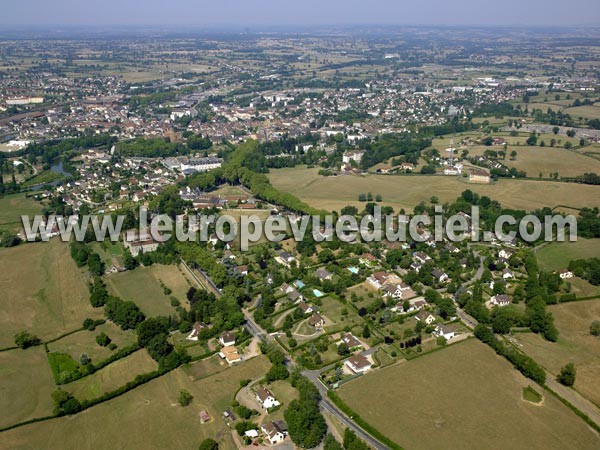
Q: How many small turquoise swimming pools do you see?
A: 3